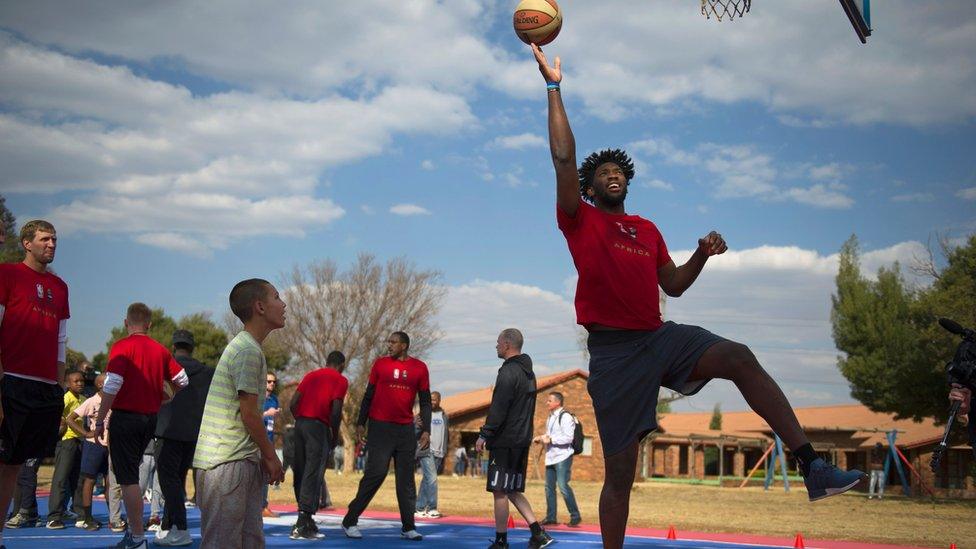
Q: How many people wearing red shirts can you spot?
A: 5